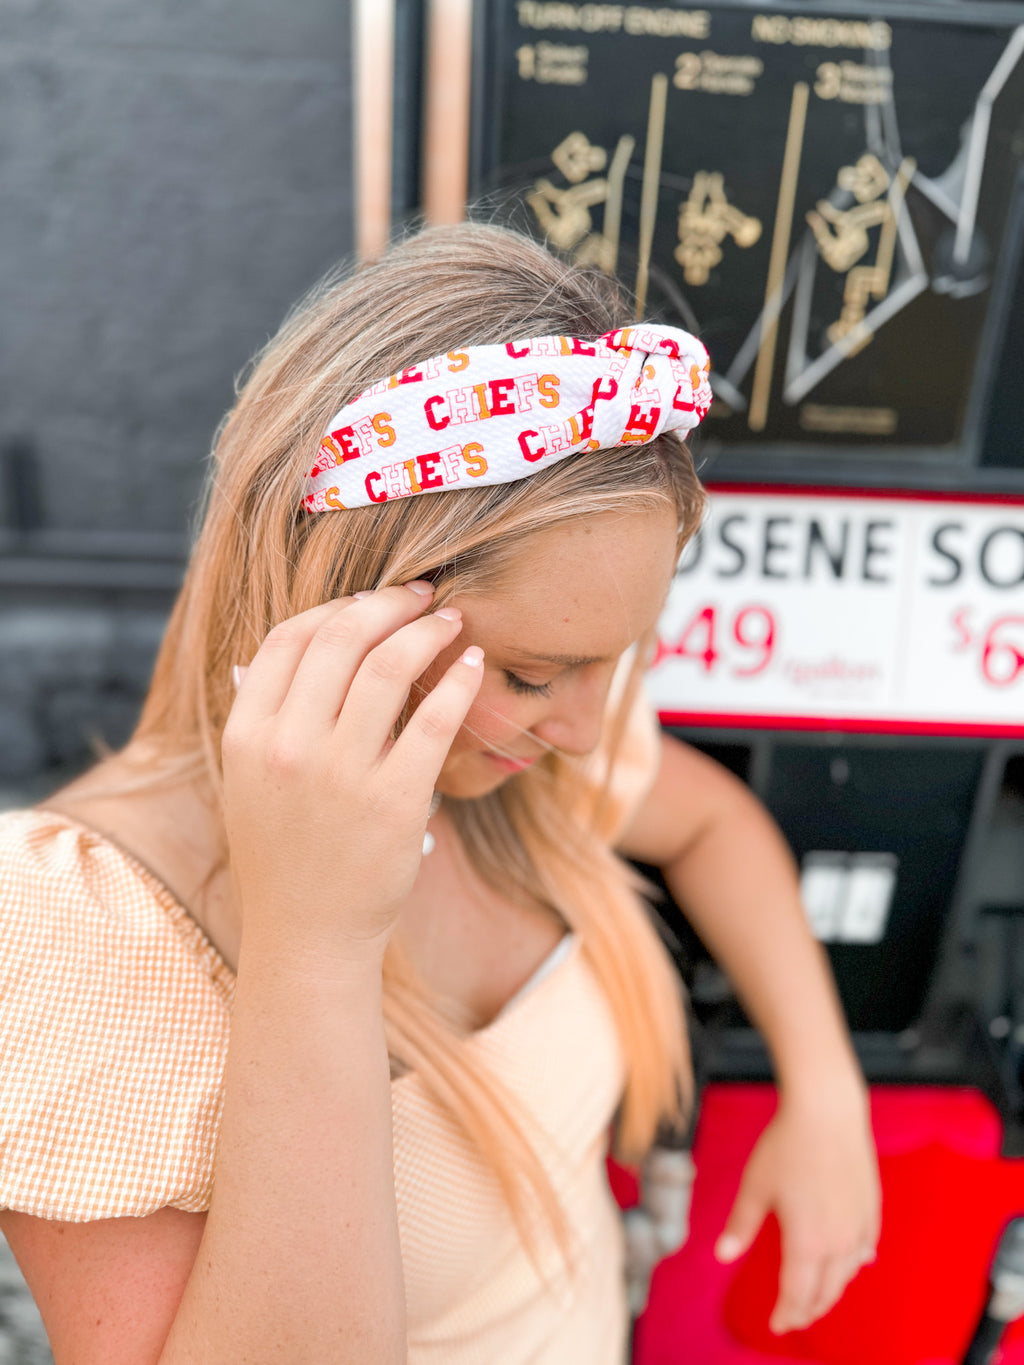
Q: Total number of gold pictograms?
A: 3